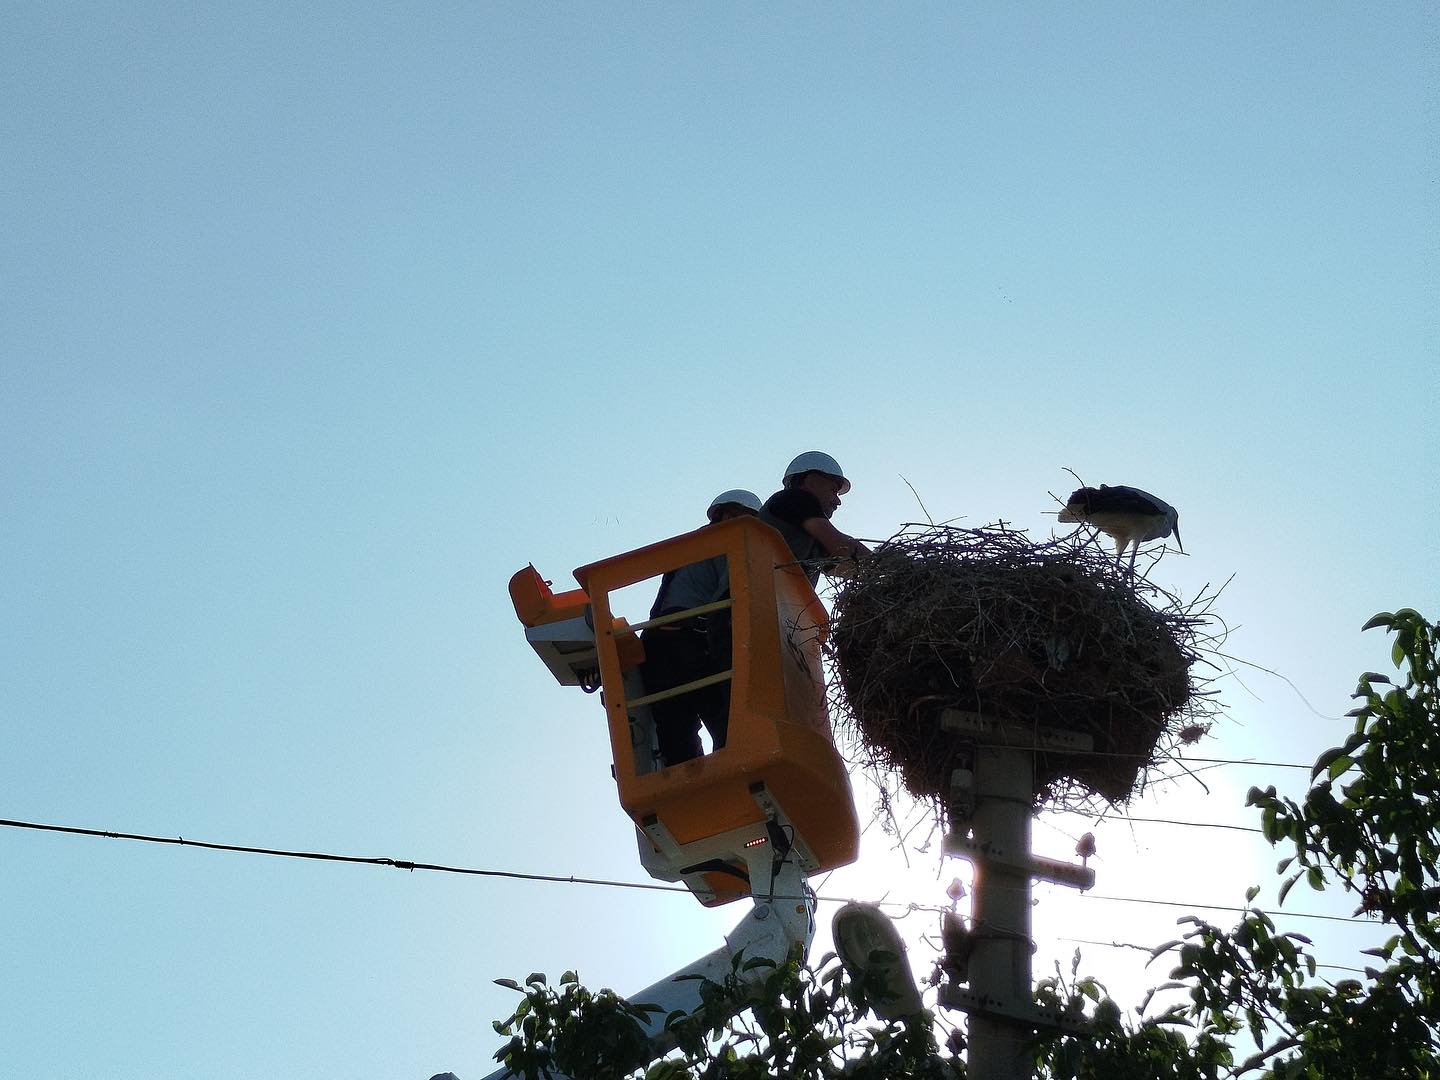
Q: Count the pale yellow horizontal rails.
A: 2